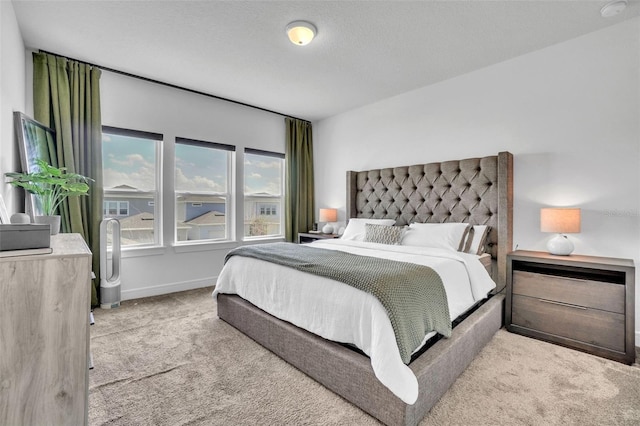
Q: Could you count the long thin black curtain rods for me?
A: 1